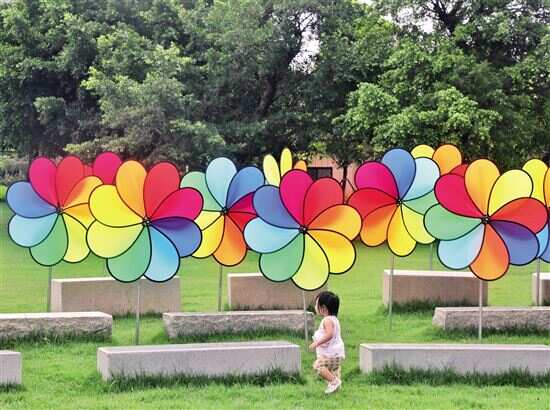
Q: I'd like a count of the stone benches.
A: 10